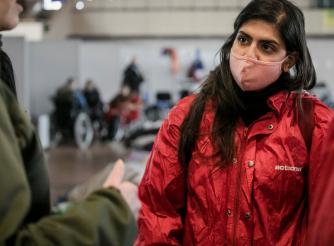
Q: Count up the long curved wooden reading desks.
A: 0